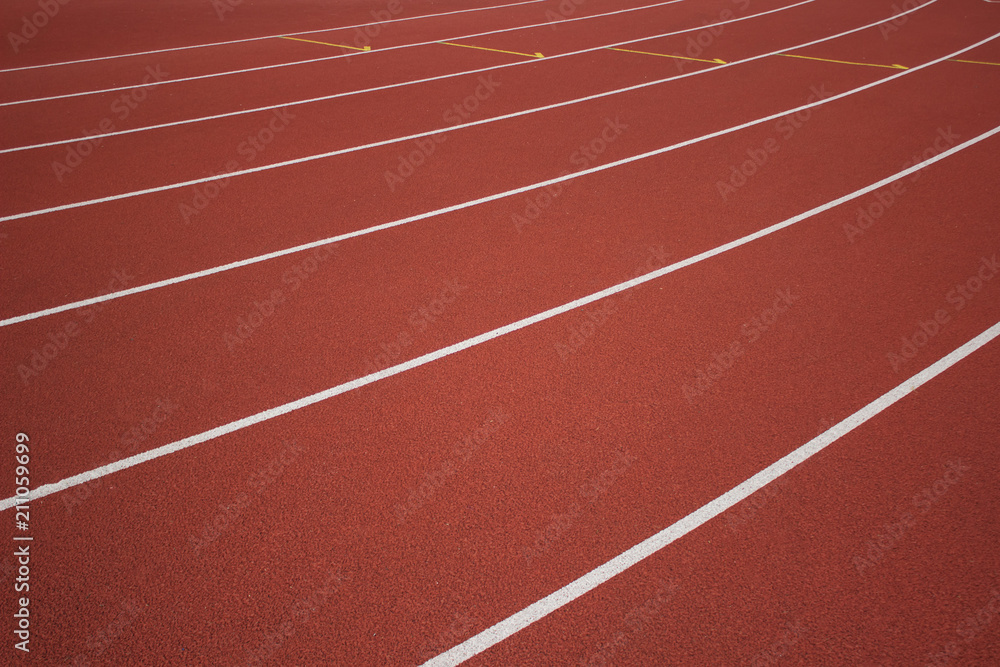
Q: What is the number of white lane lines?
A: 7